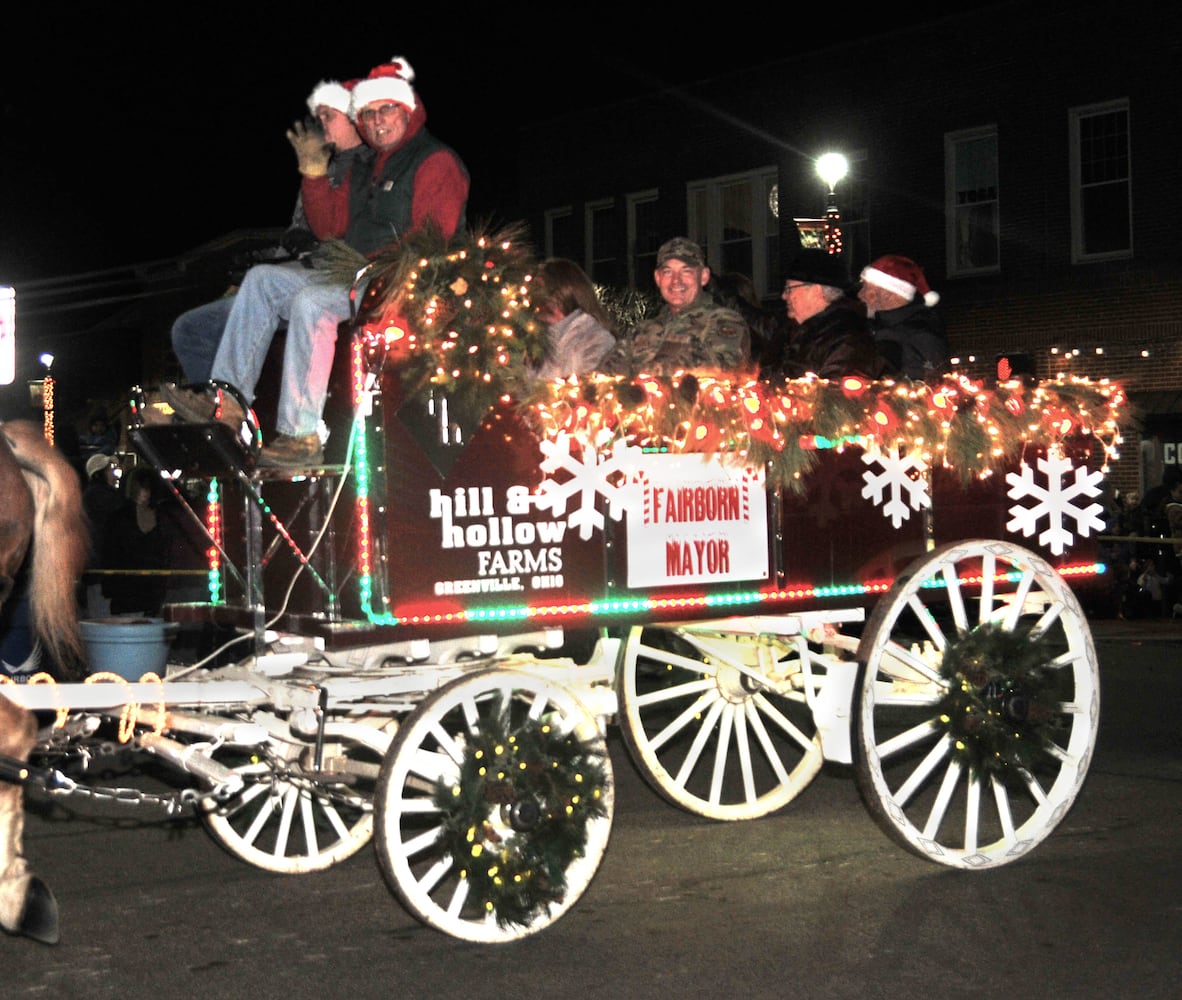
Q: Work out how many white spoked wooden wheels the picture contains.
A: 4